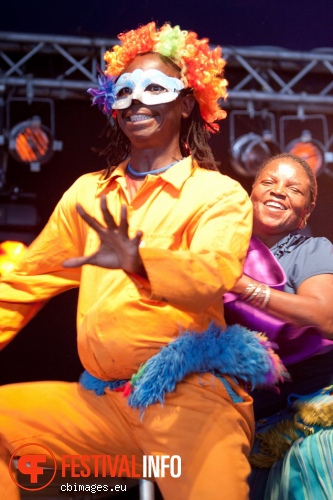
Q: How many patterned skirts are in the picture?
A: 1